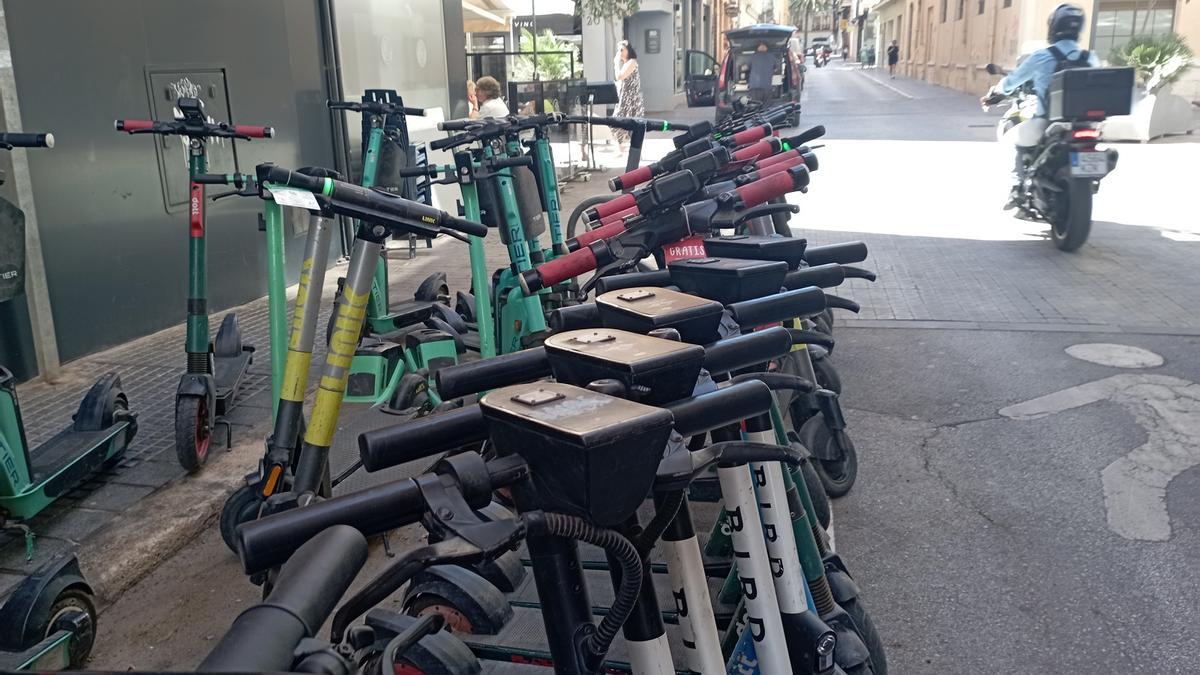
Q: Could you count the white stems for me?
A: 4